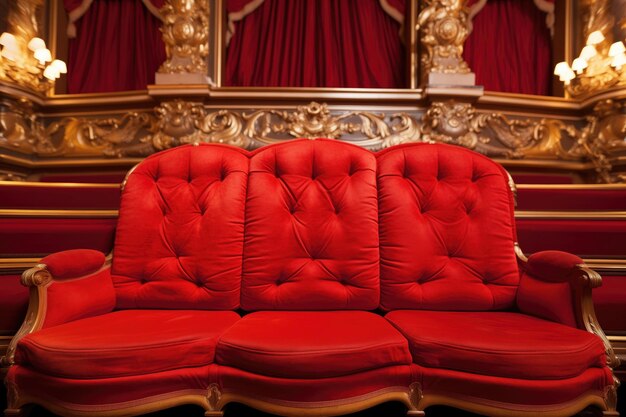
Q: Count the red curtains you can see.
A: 3